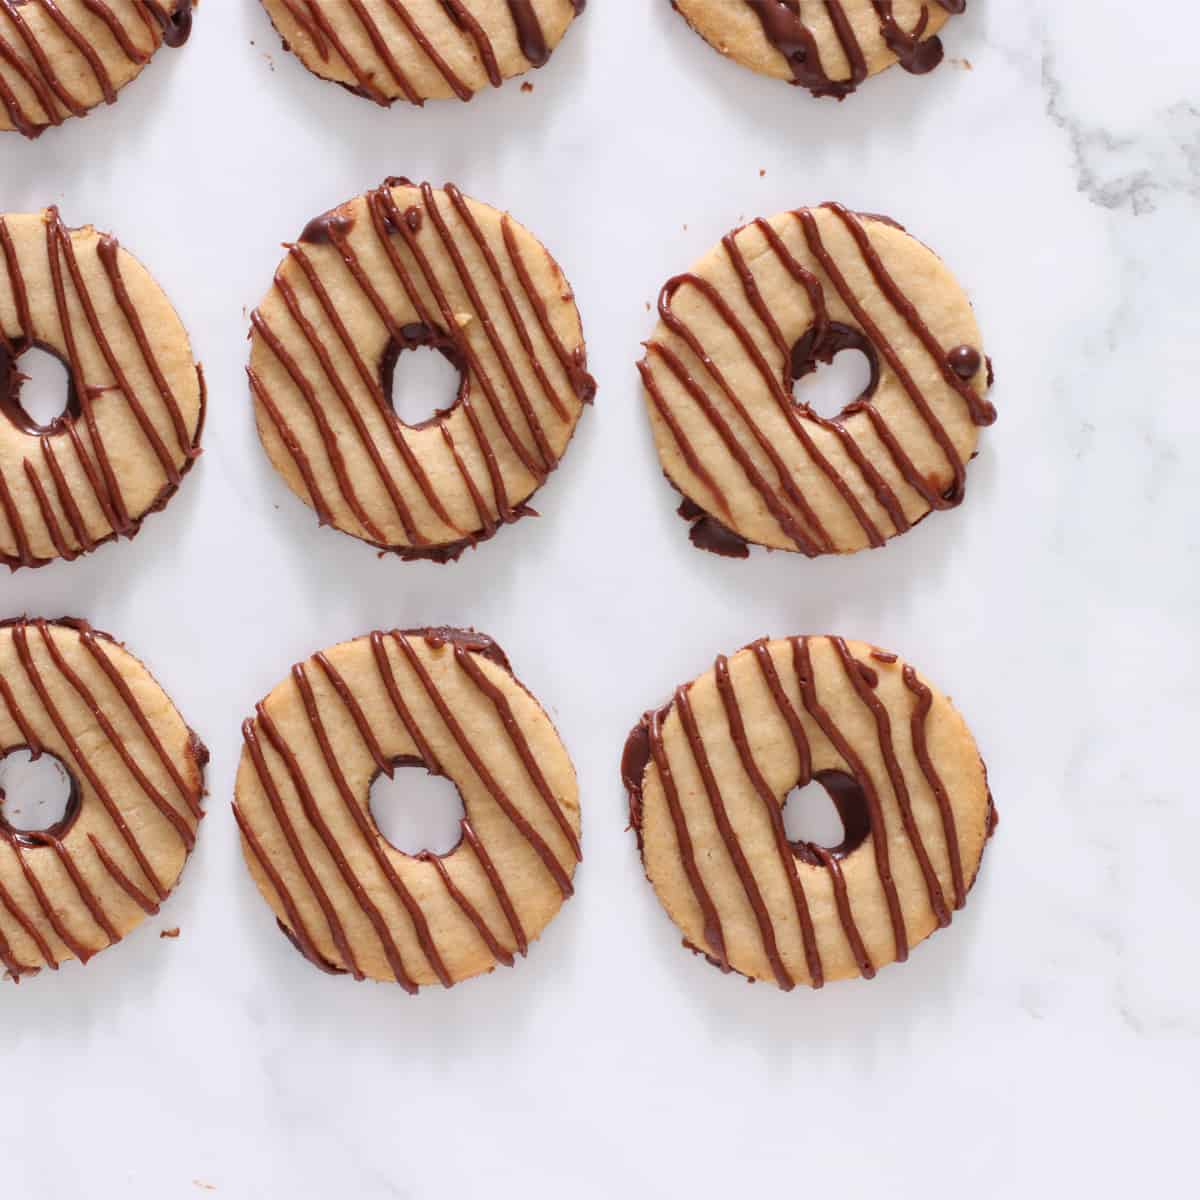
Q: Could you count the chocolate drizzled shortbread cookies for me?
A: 9